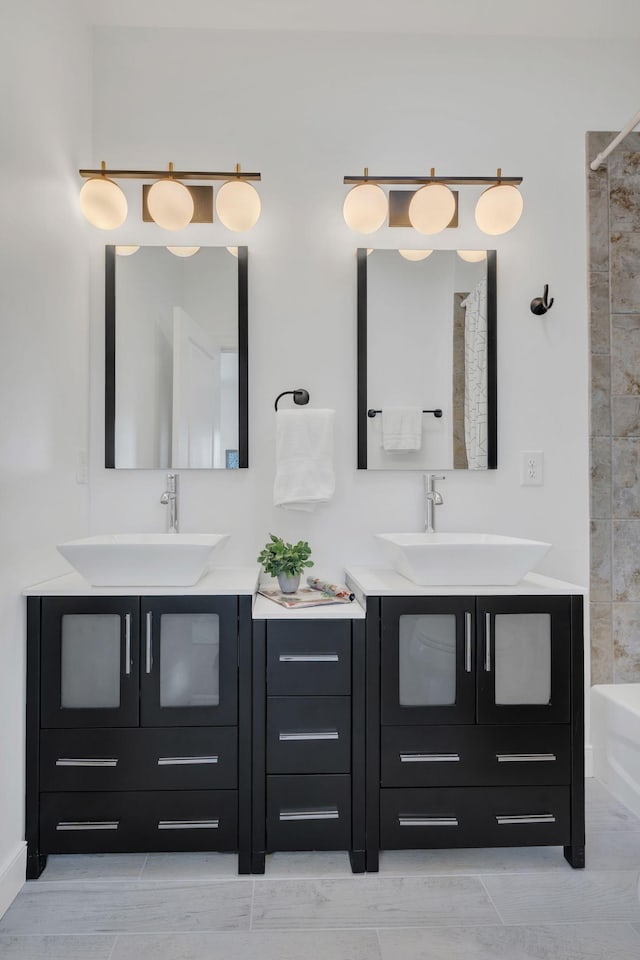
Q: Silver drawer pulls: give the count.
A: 11